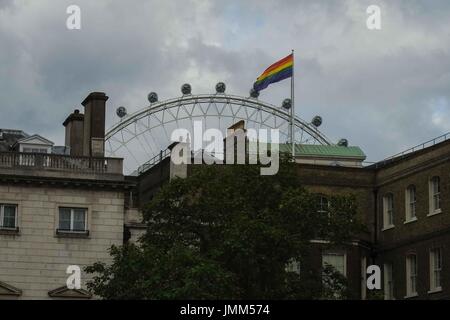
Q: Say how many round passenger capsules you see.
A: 8